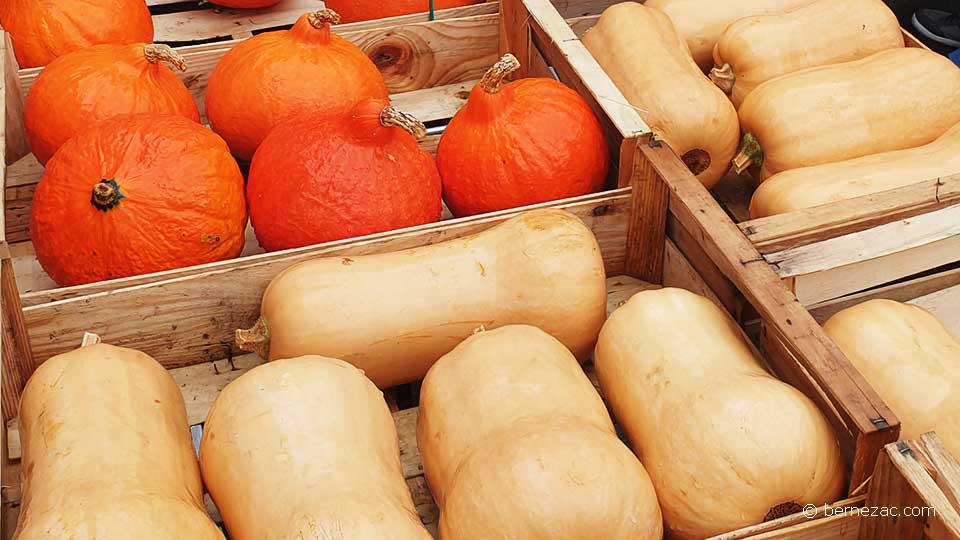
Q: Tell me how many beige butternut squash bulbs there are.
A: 11